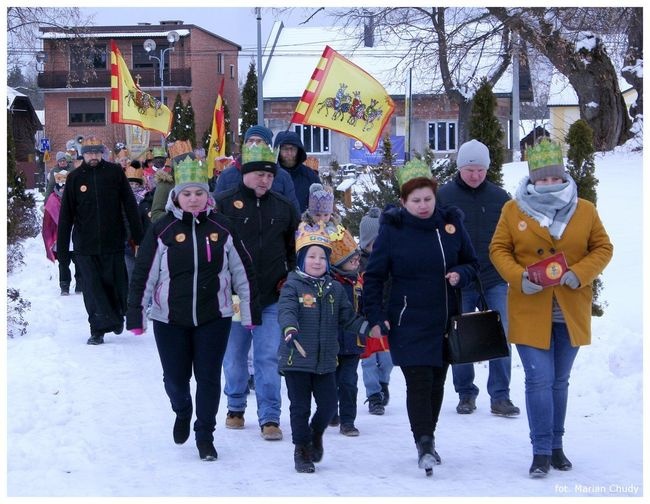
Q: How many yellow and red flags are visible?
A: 3